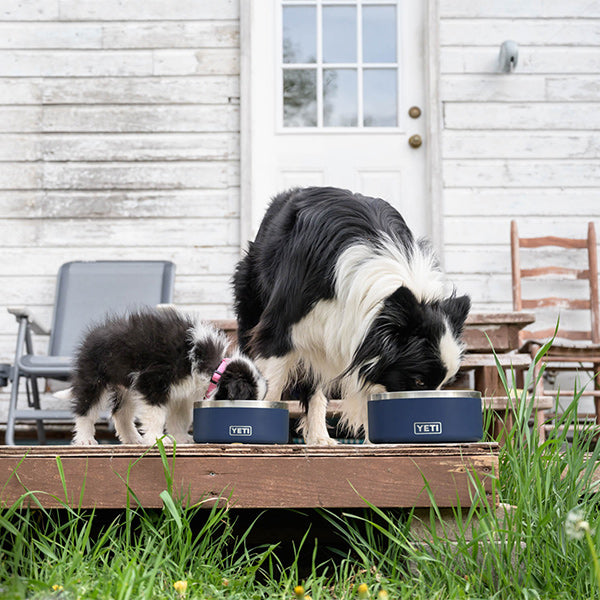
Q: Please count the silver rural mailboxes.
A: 0